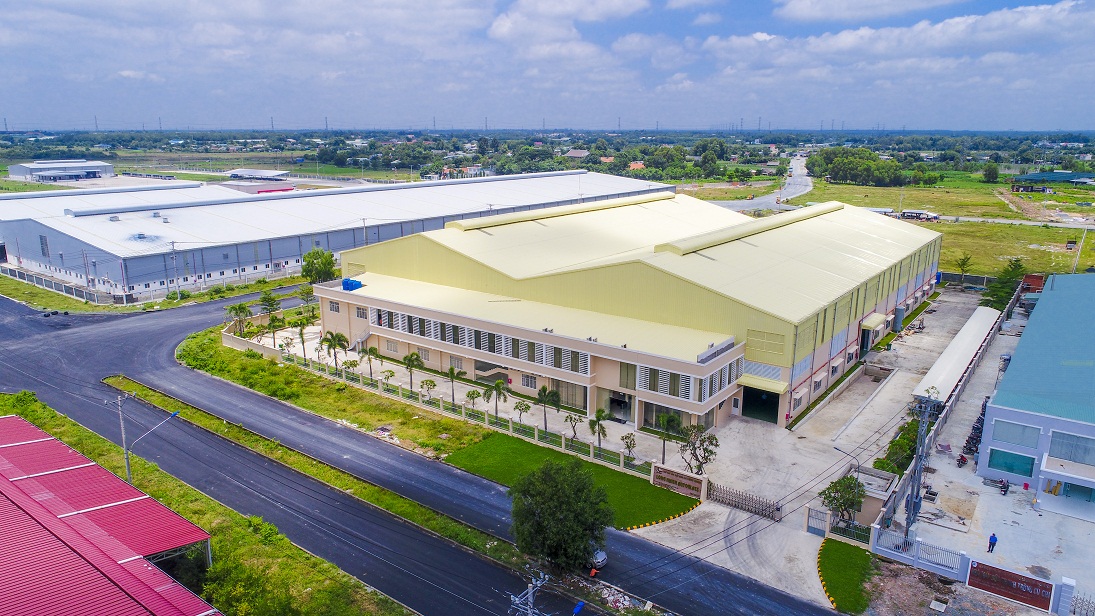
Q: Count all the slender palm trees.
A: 11